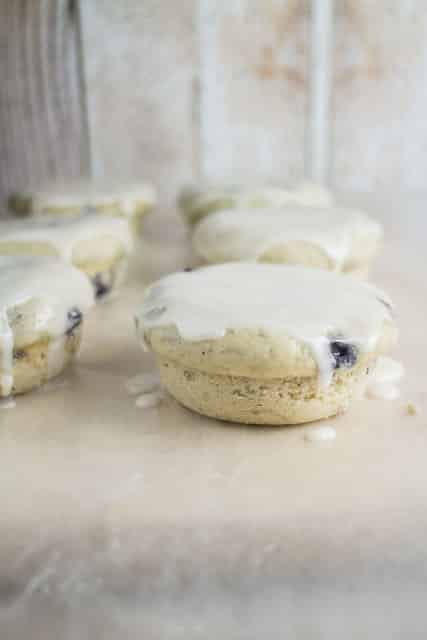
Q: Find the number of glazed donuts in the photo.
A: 6